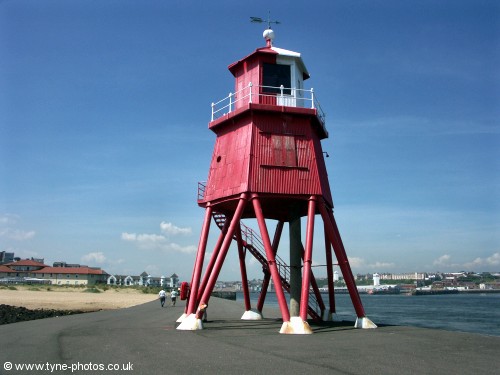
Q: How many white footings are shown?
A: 5